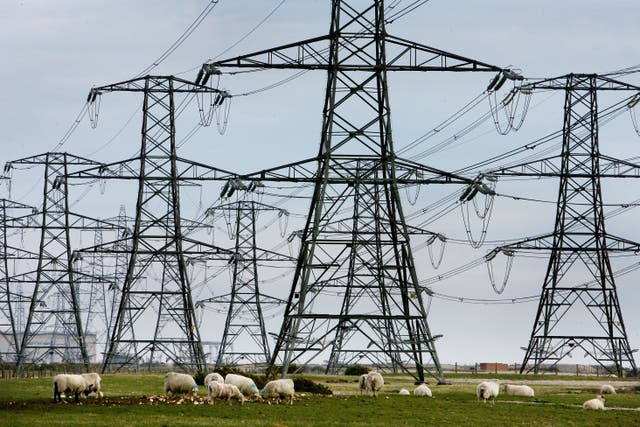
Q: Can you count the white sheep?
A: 15